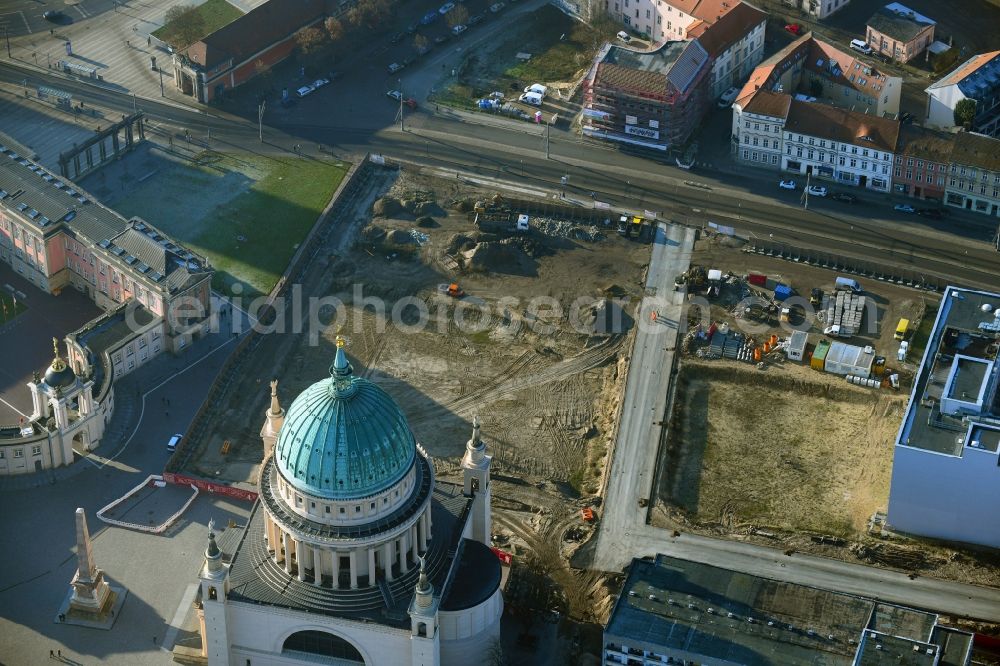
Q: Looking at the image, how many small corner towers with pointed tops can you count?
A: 4